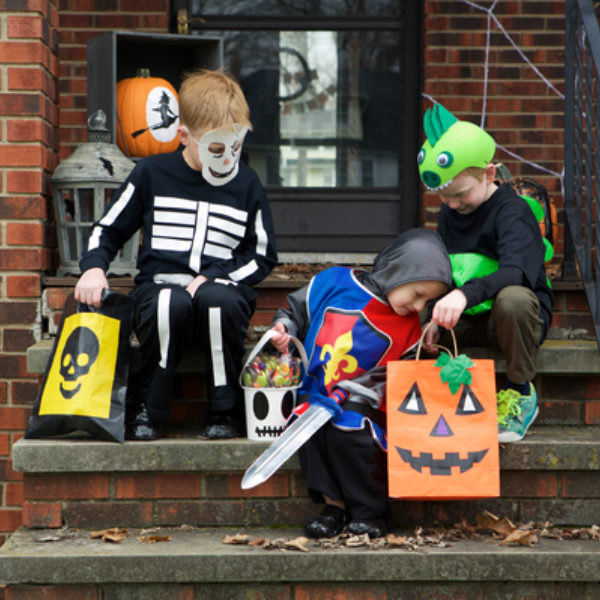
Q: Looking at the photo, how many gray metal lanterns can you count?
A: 1